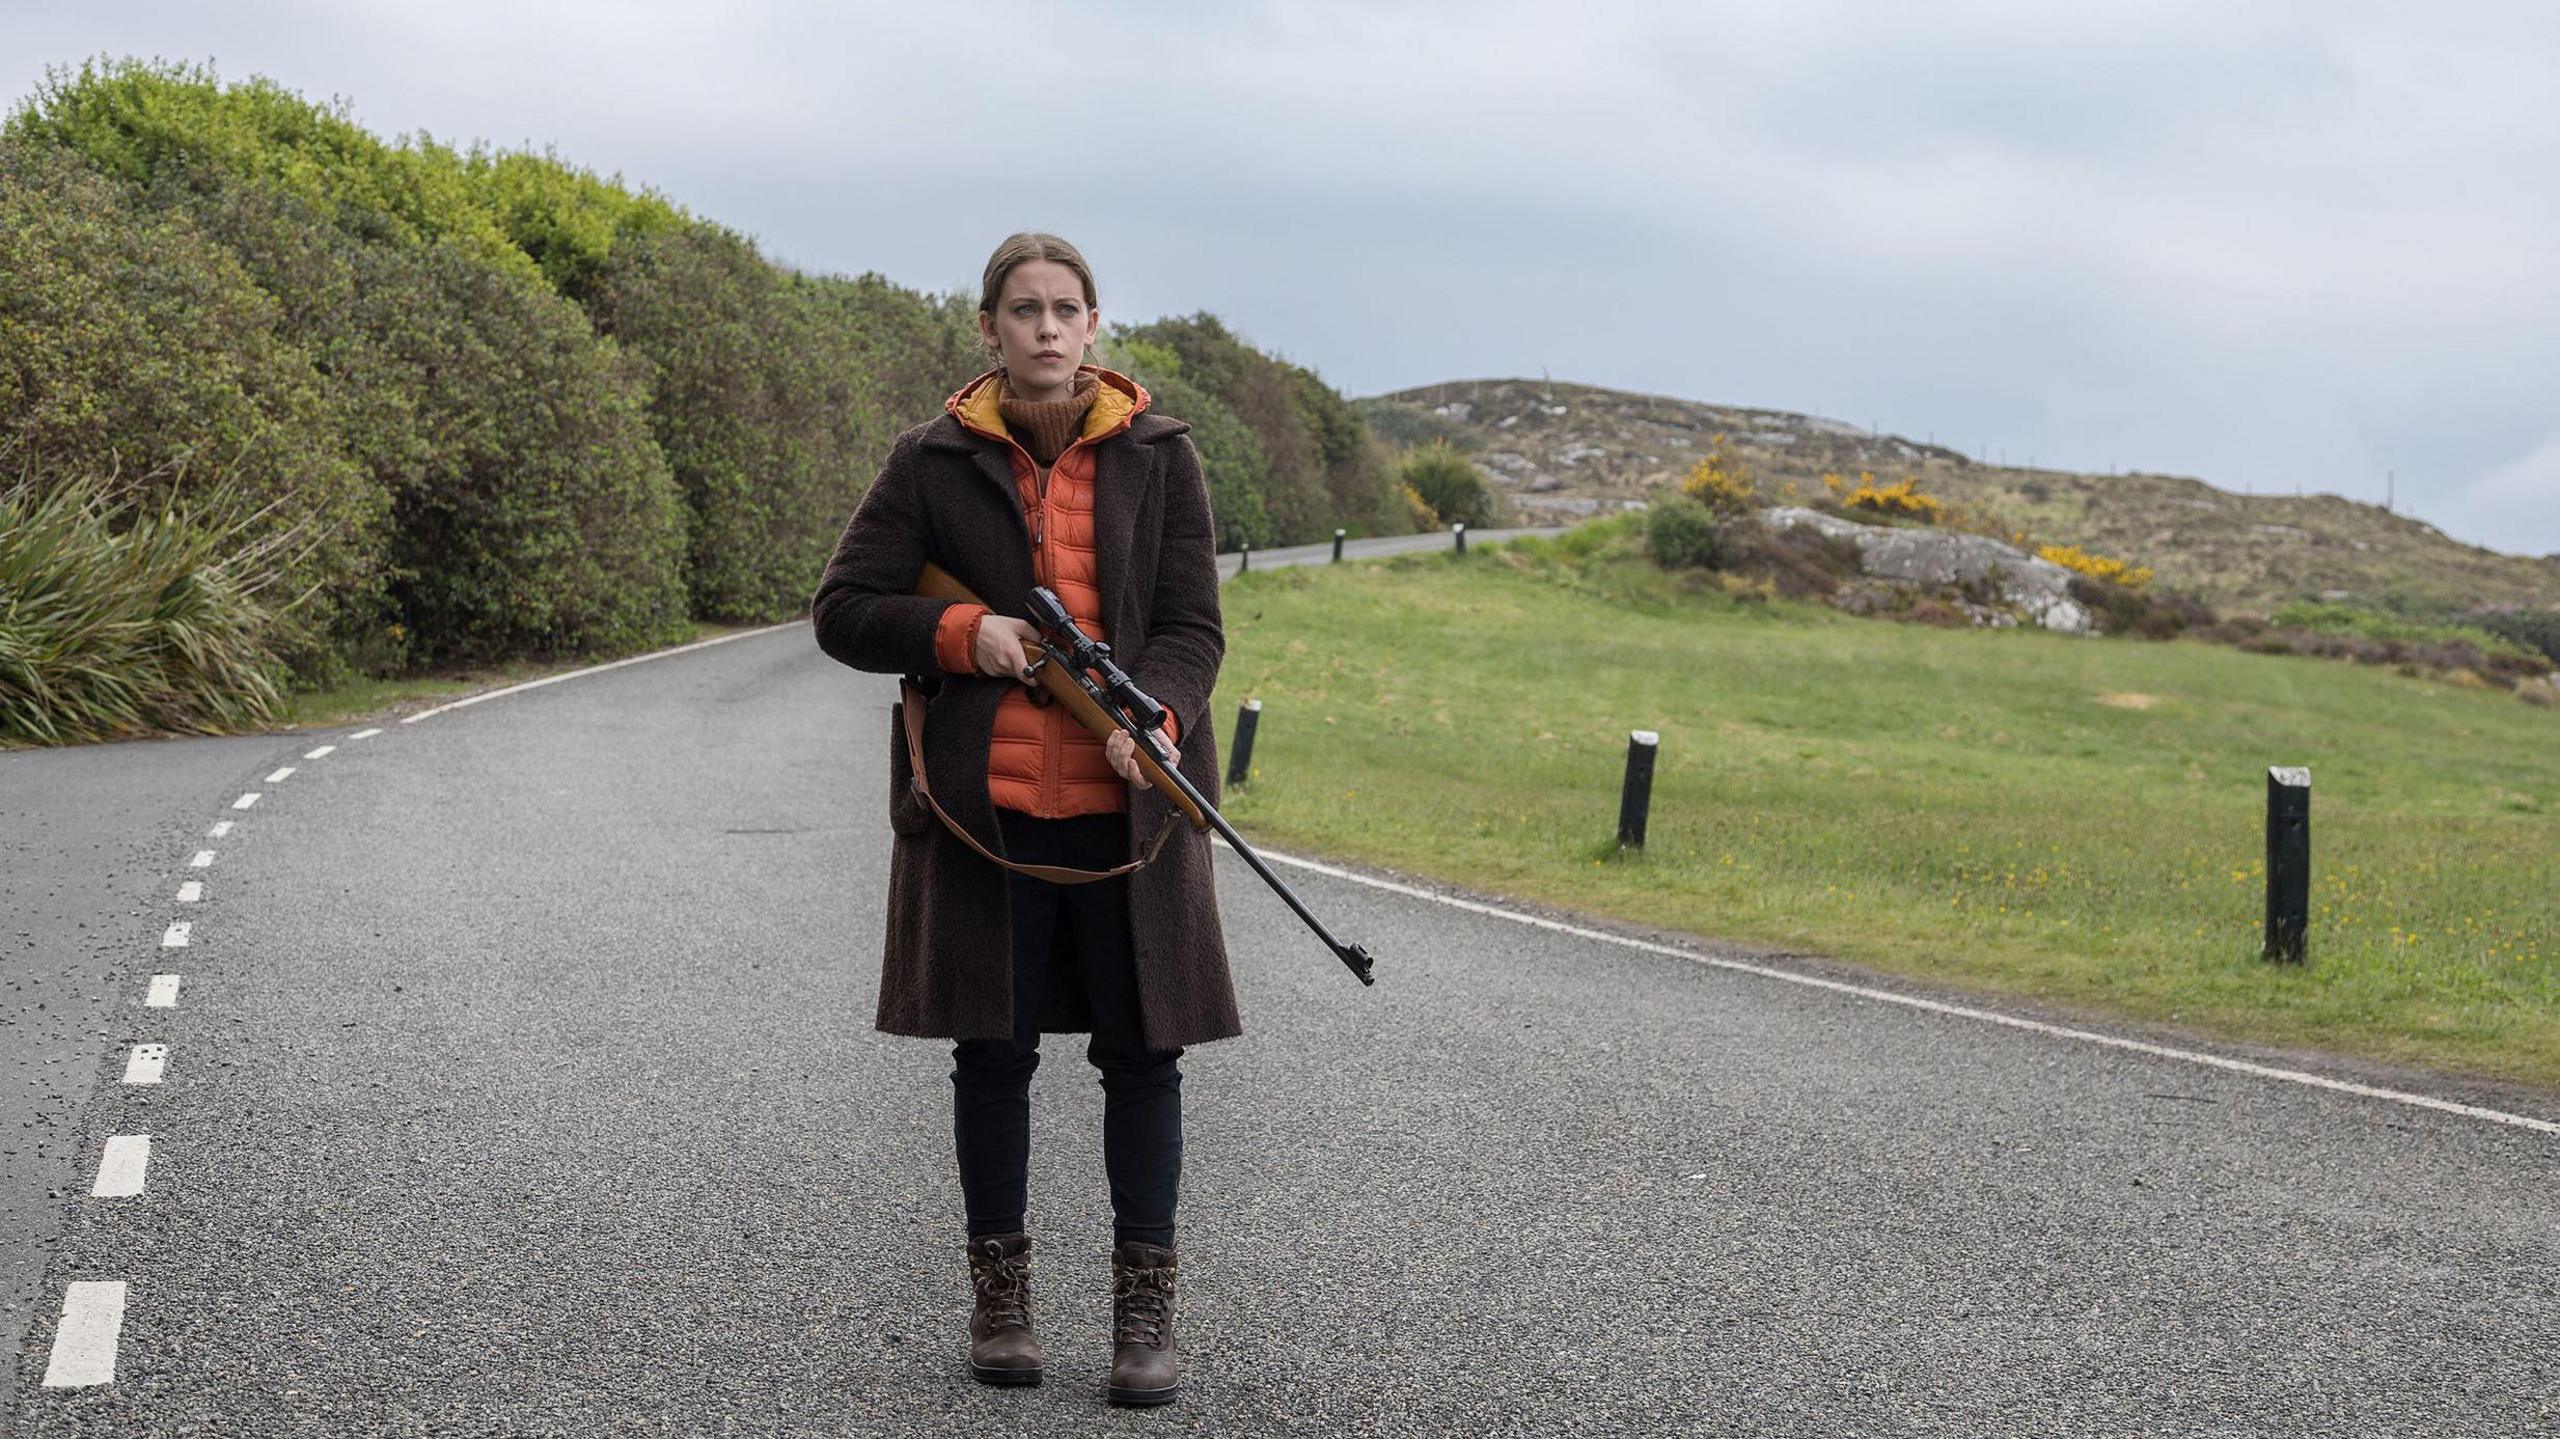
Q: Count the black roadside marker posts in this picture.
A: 6